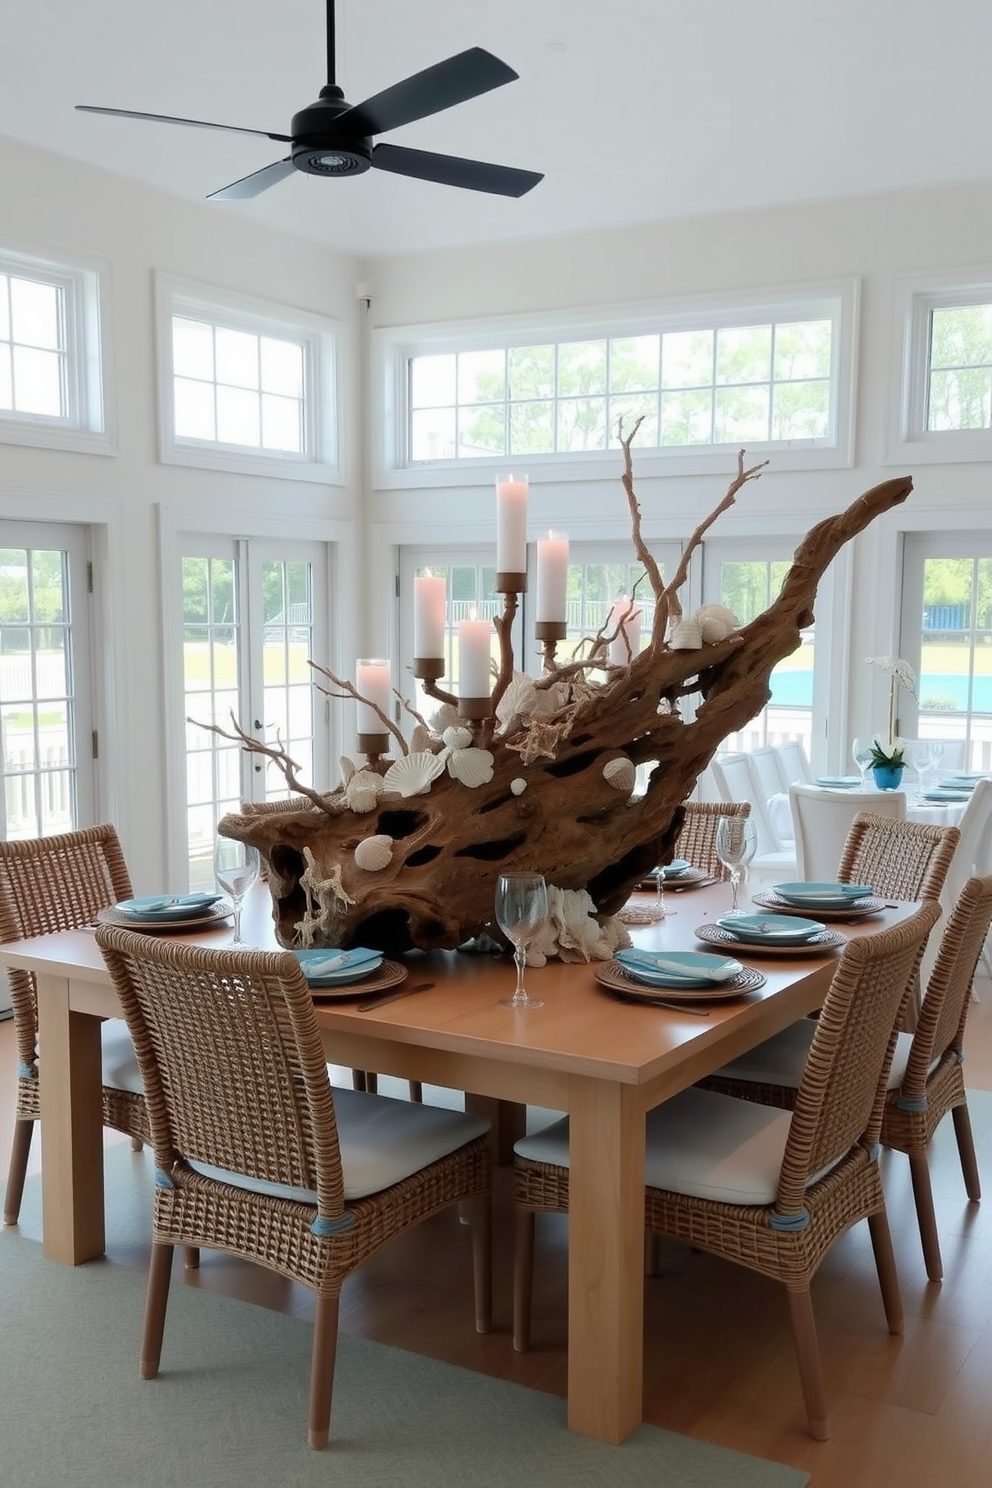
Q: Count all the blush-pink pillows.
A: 0